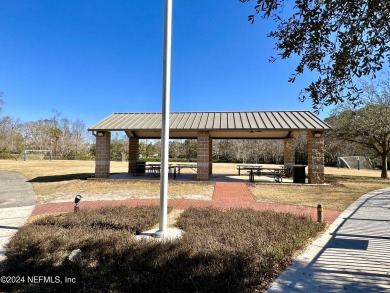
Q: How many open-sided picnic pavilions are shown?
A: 1